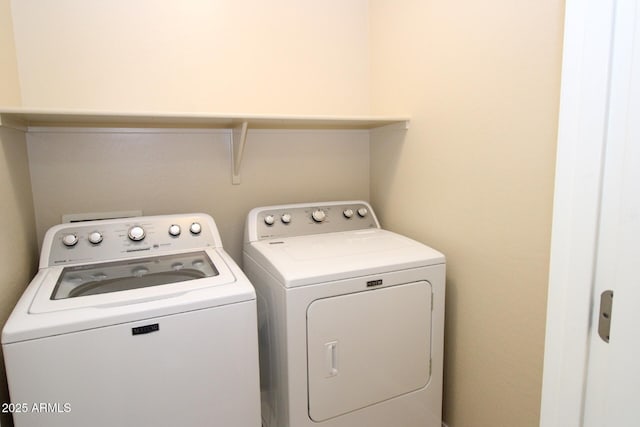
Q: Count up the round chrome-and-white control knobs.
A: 10